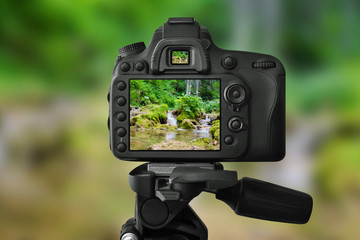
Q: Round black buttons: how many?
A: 11